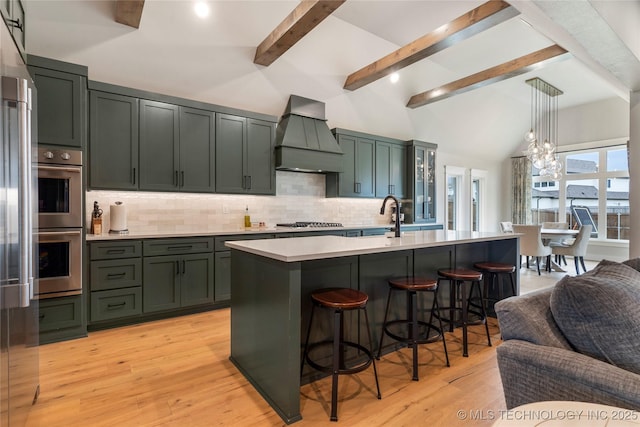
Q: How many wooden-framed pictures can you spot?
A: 0